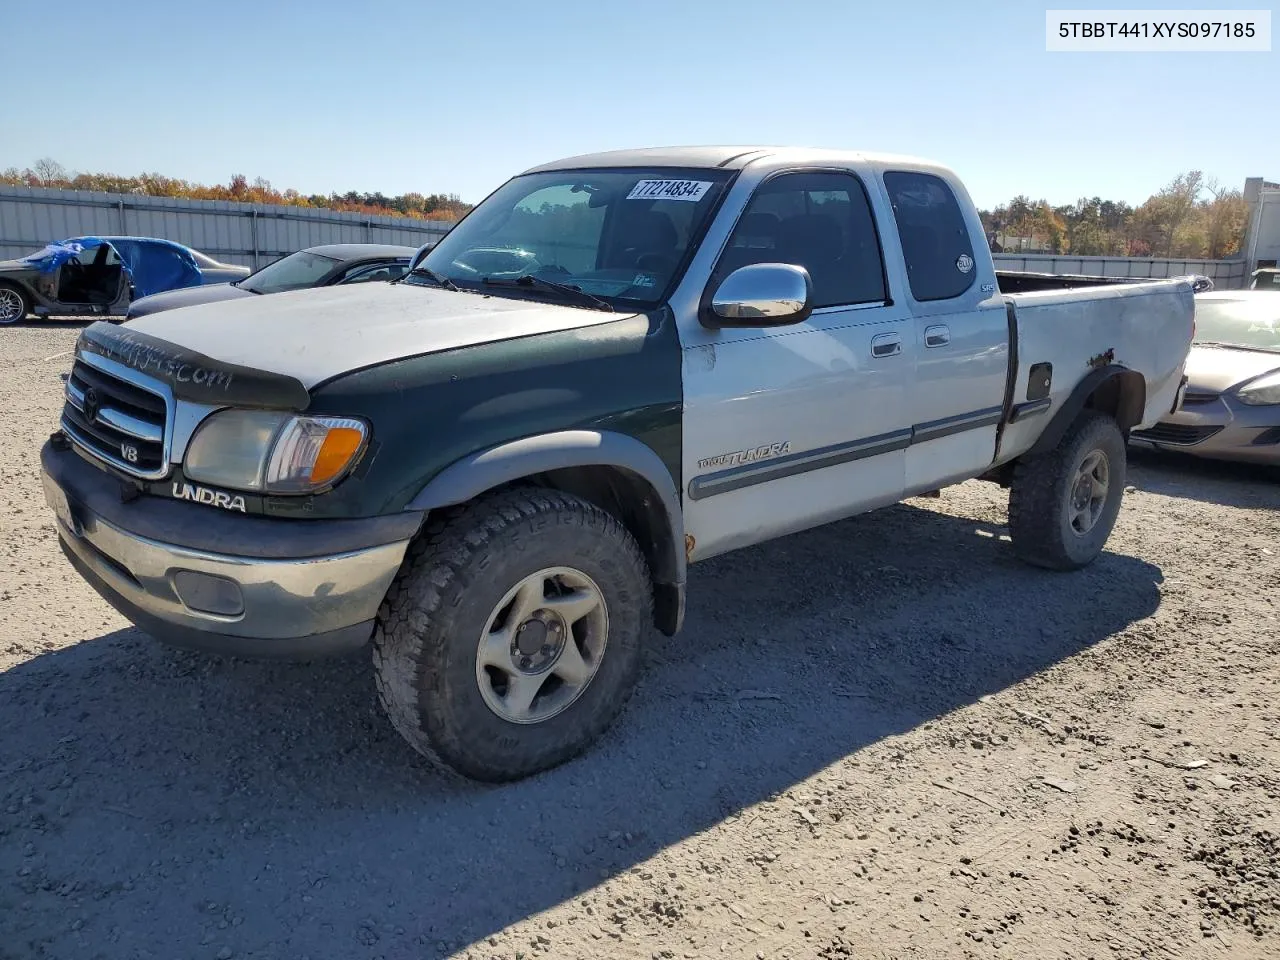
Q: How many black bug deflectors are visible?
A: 1